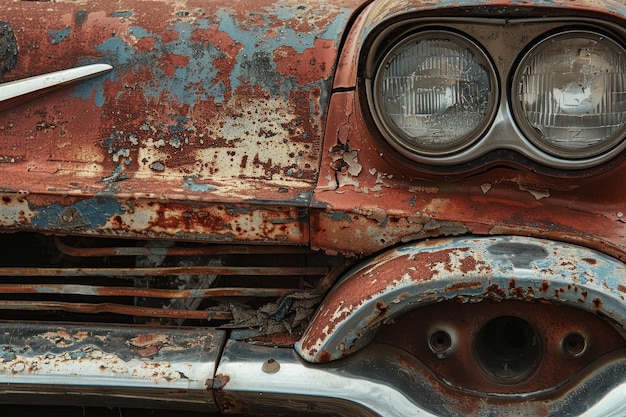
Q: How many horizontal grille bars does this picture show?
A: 4